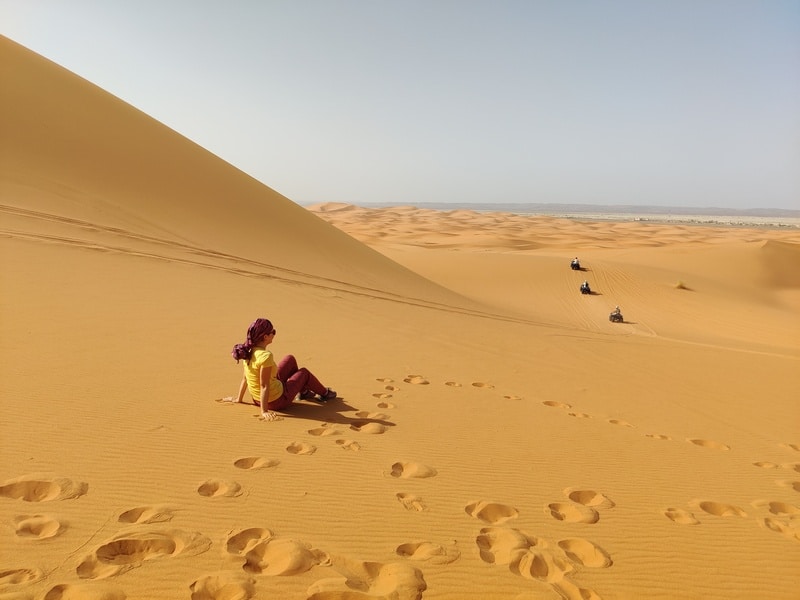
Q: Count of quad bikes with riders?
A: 3